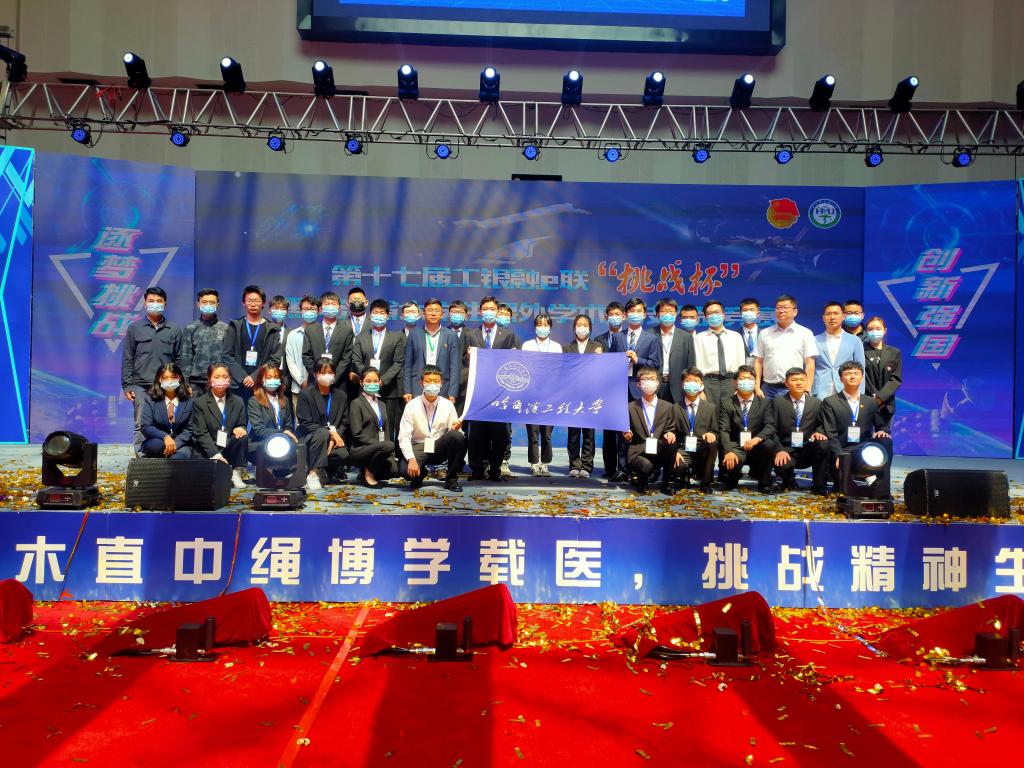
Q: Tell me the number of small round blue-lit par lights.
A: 11